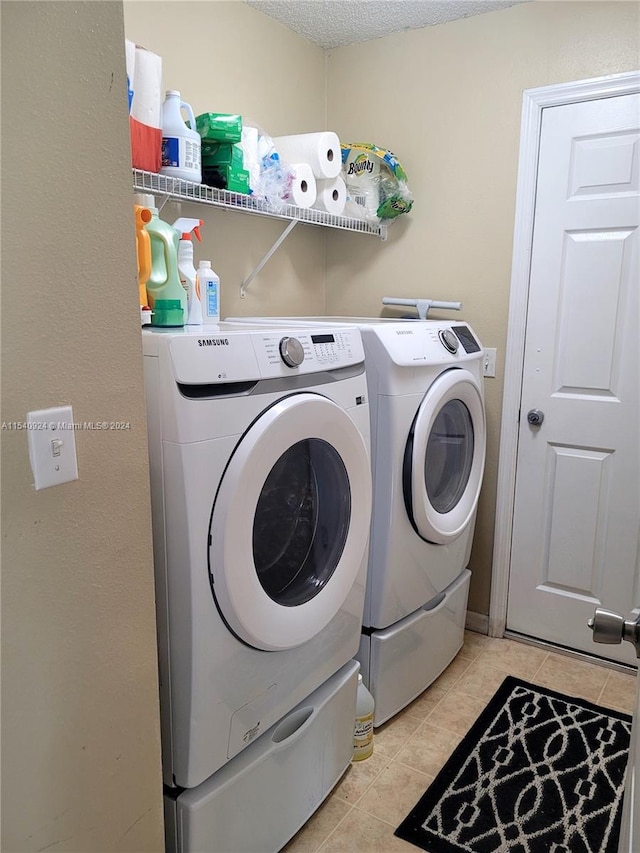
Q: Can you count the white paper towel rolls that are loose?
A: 3